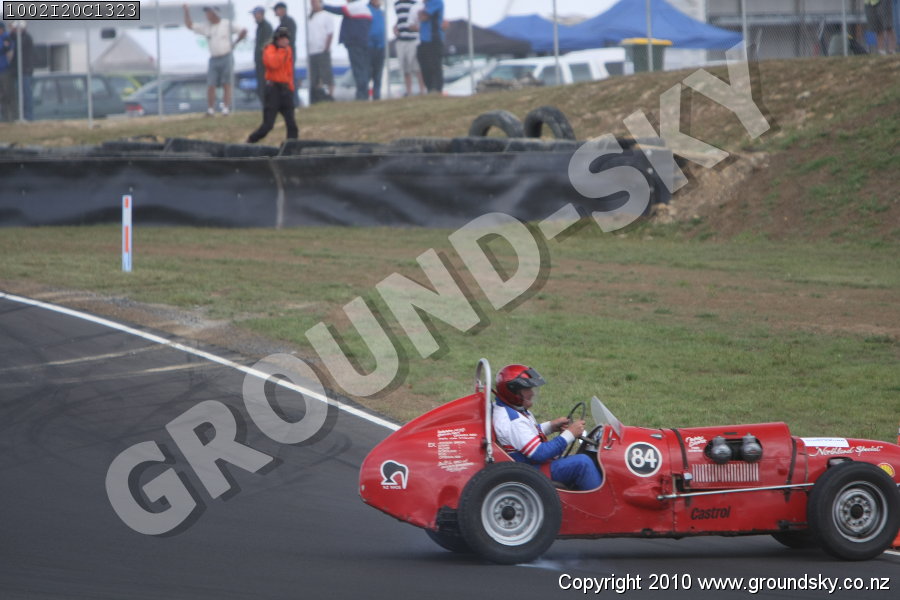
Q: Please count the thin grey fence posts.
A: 11